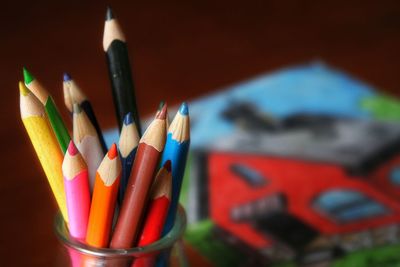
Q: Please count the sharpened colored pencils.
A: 12